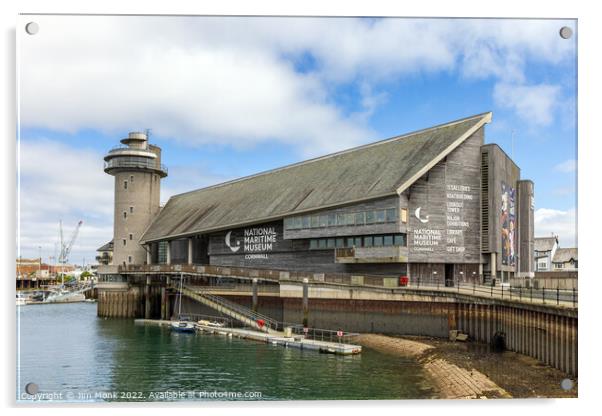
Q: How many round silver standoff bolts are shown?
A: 4